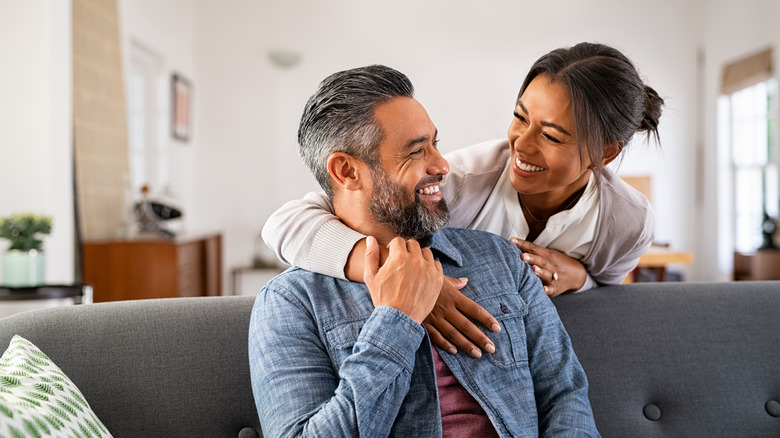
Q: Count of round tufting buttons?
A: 3